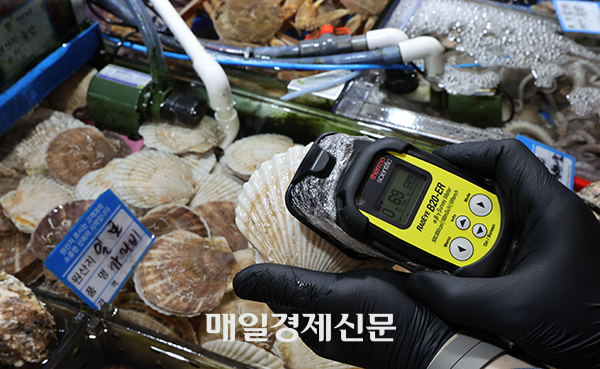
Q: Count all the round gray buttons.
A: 4